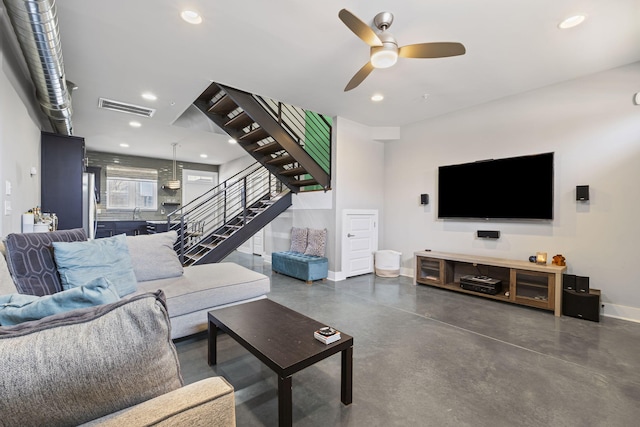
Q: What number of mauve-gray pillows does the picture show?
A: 2